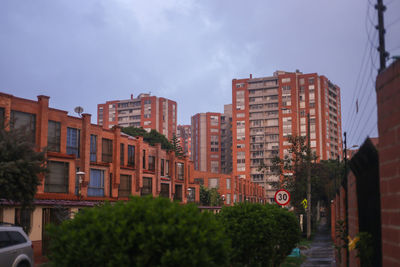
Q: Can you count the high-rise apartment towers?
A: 4